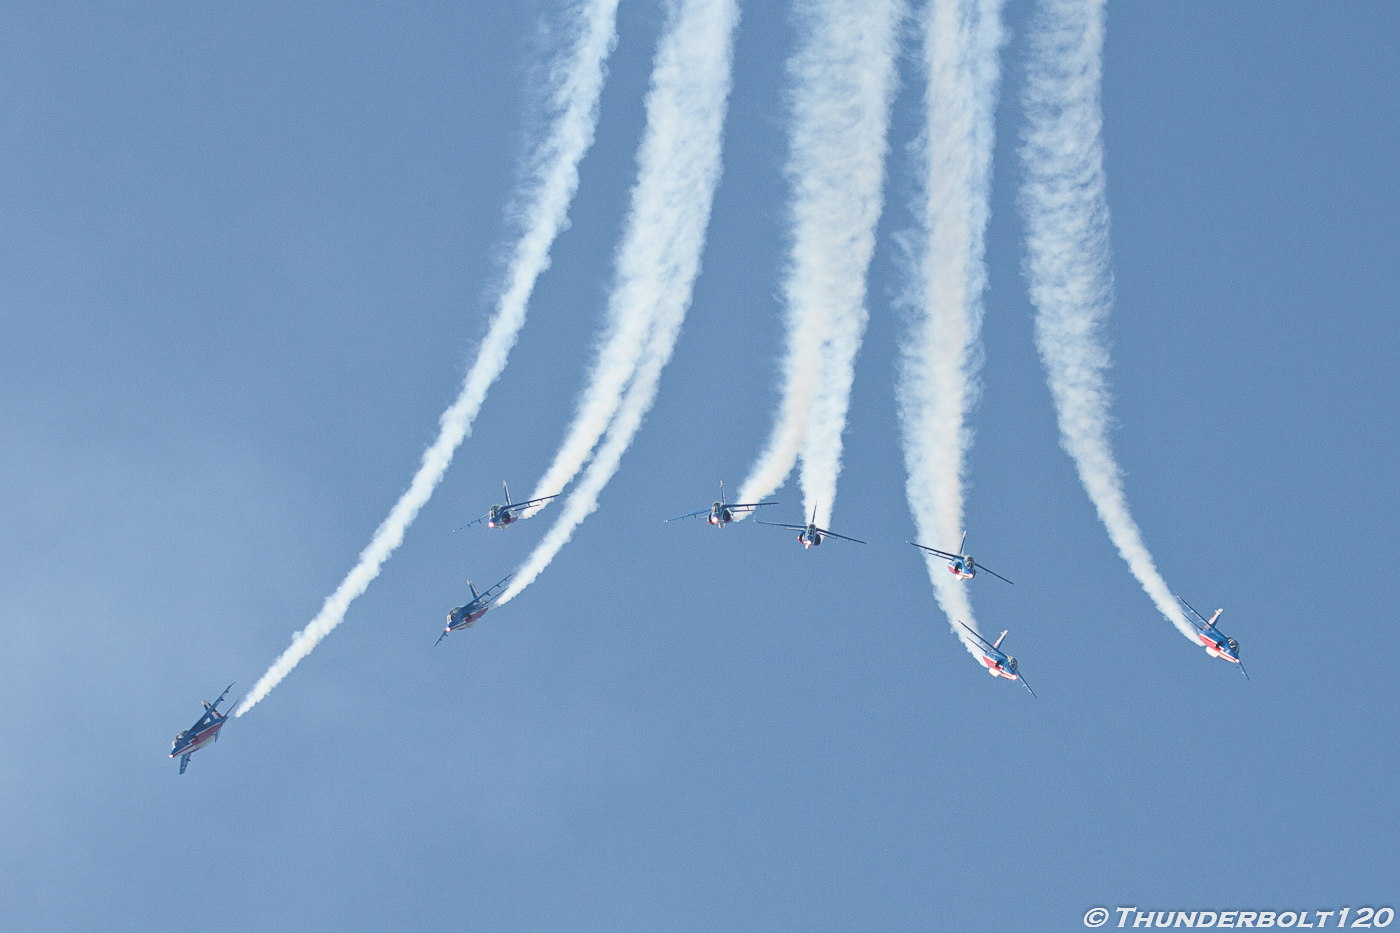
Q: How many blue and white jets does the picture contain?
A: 8